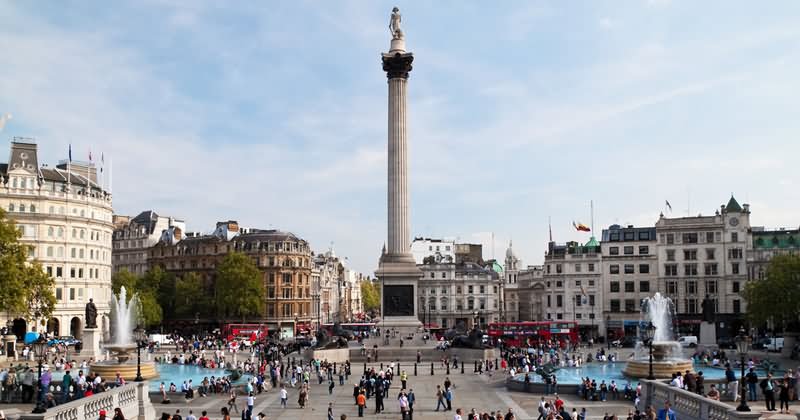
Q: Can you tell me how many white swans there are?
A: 0